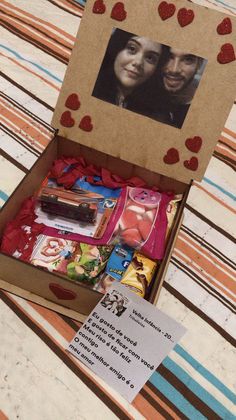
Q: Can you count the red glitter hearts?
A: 13